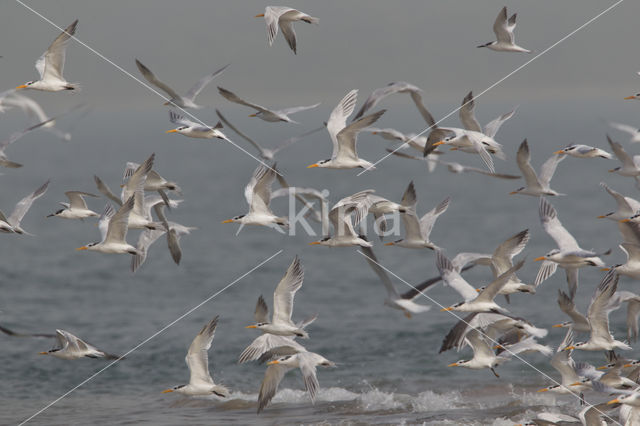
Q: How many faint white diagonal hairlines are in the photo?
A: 4